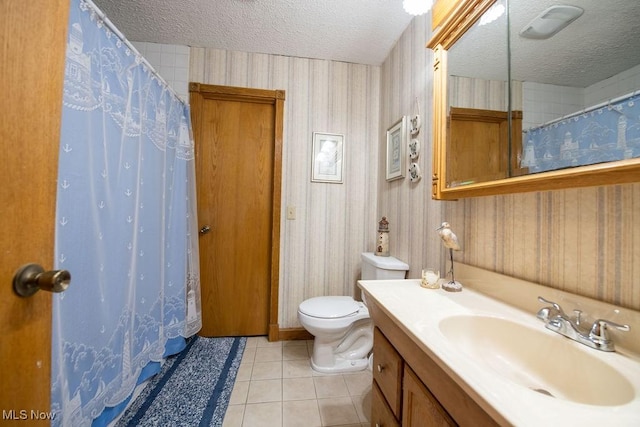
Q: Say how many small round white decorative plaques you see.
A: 3